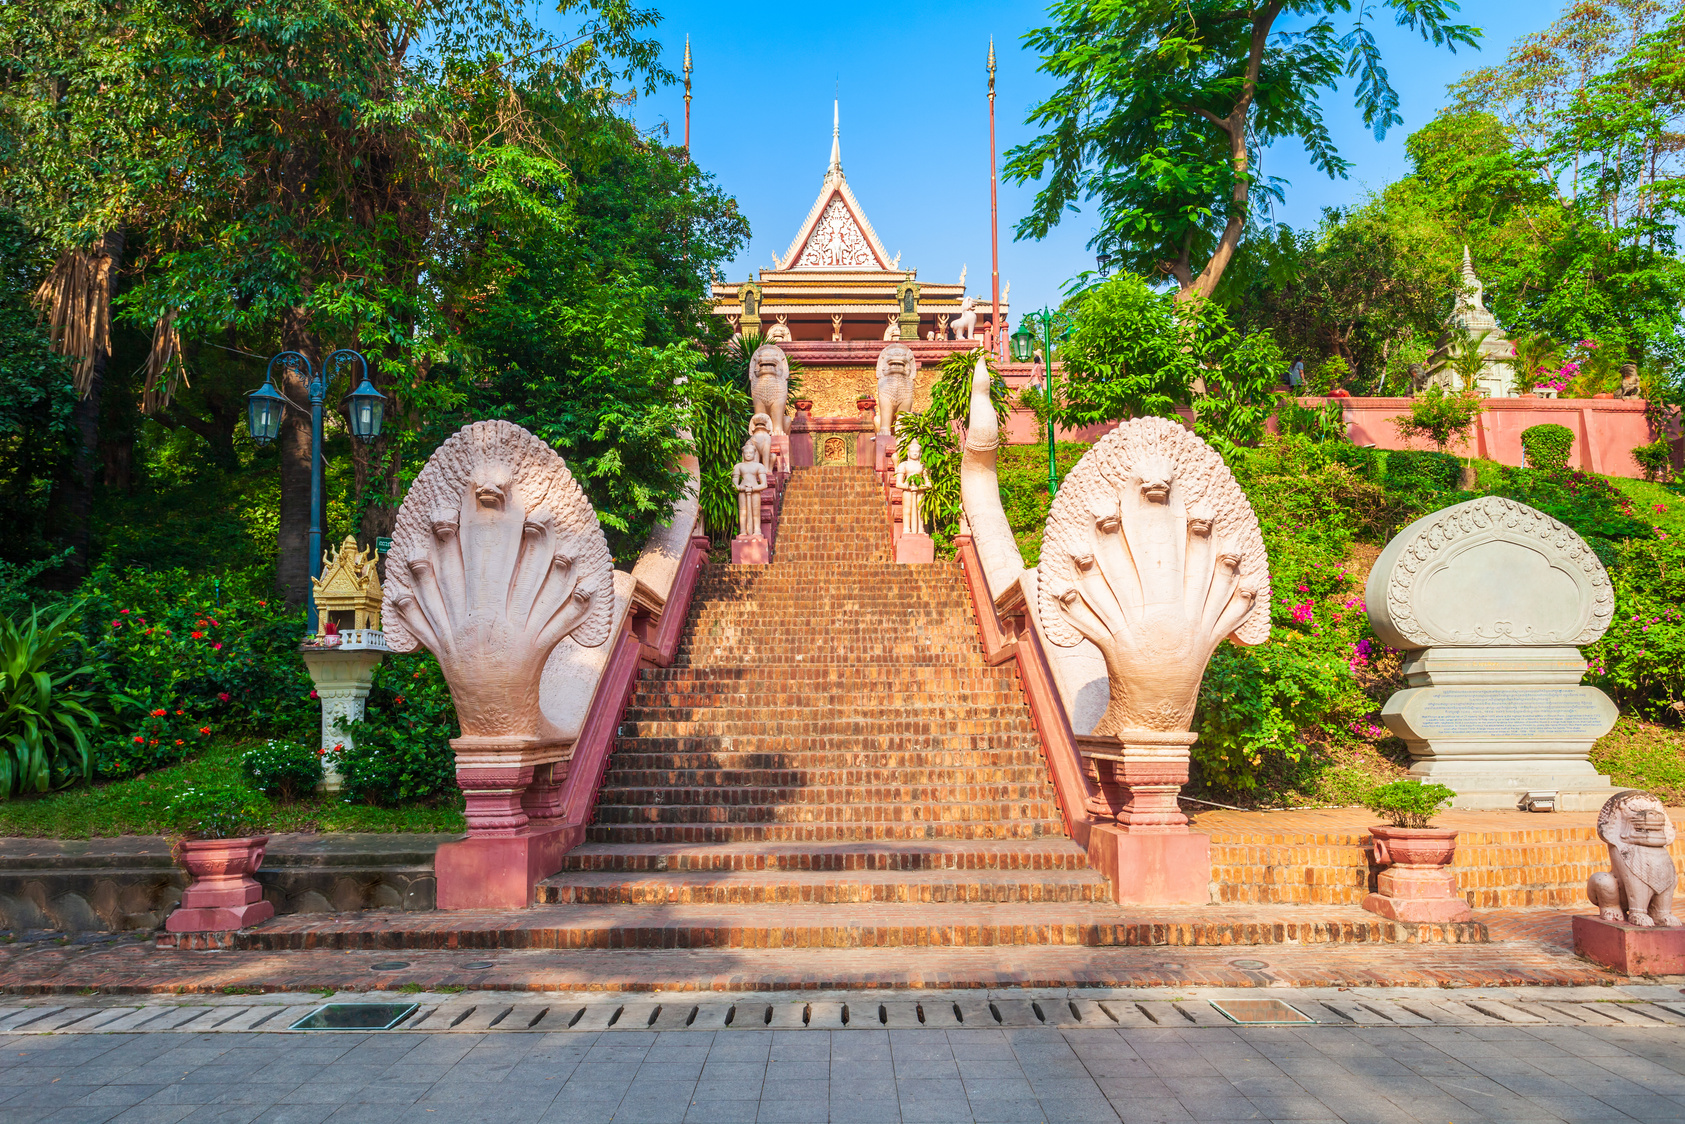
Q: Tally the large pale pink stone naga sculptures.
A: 2